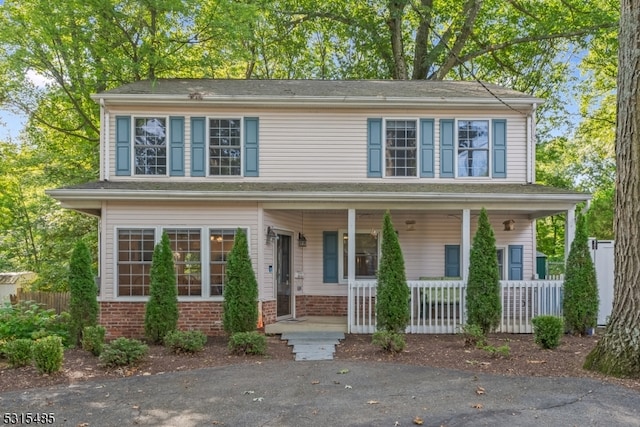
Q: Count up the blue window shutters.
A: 11